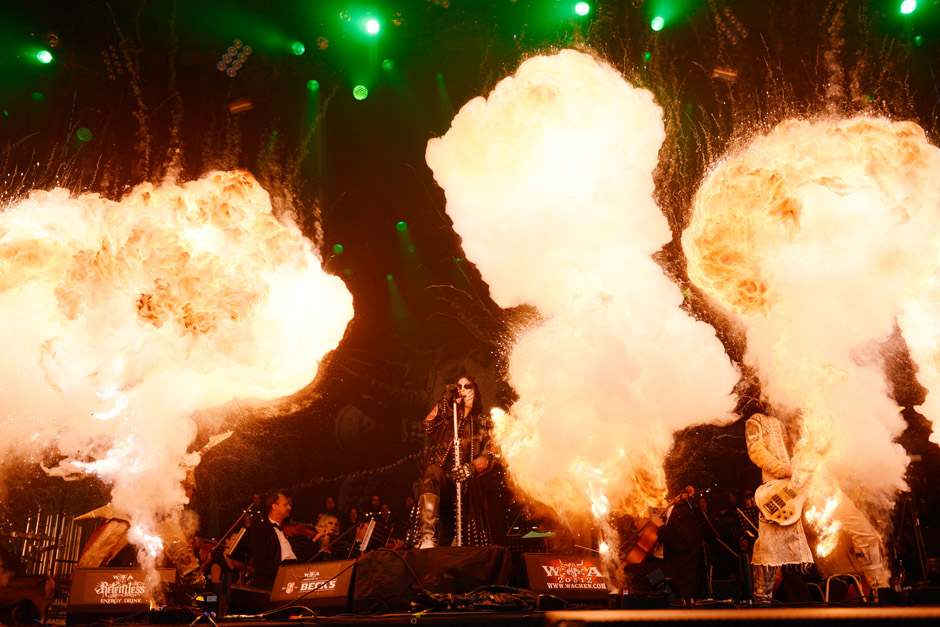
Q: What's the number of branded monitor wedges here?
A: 3